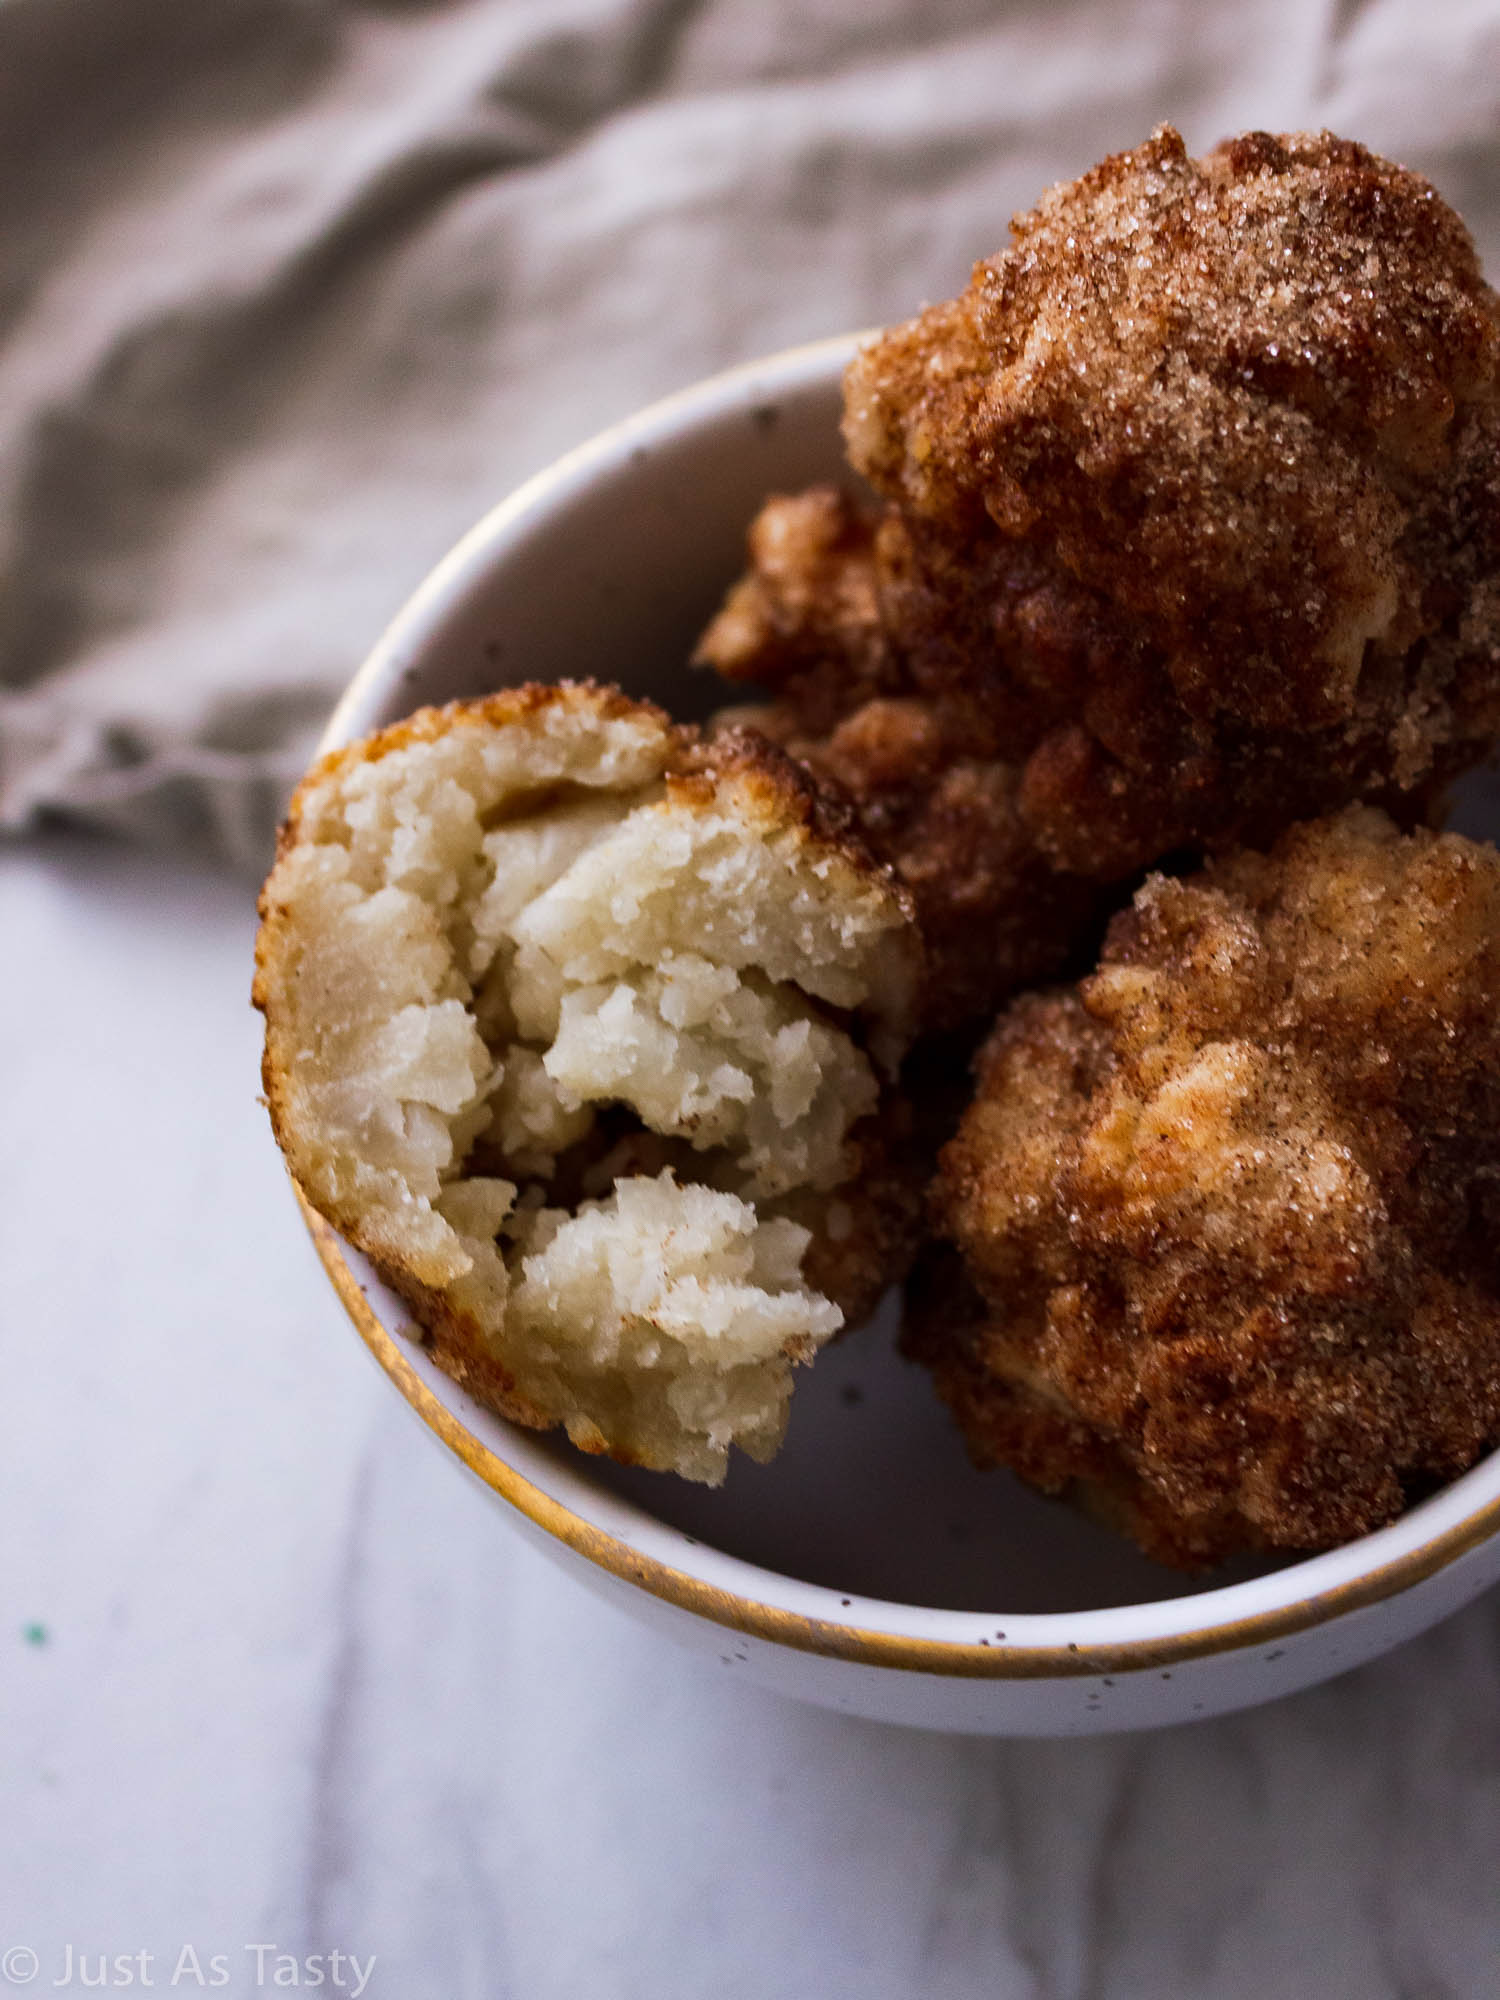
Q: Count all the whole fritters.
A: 3